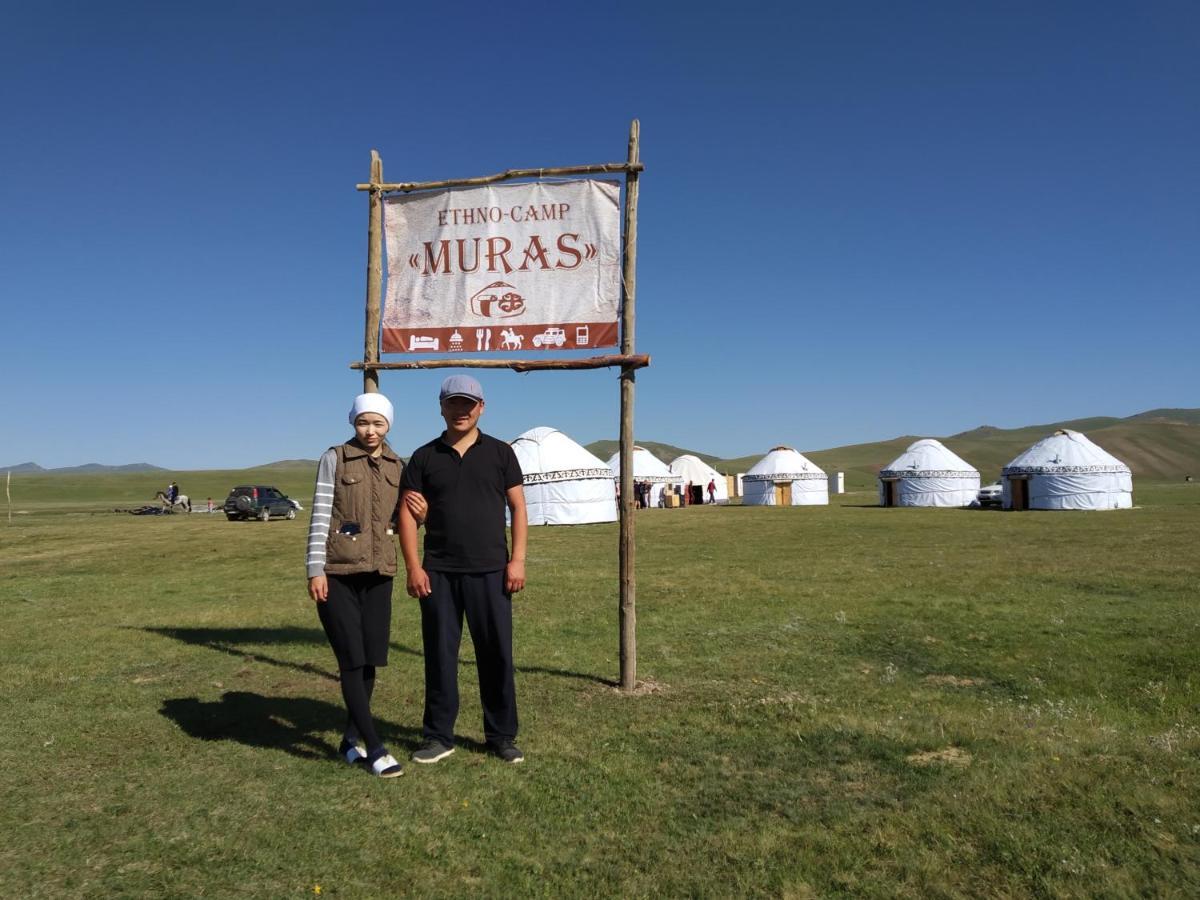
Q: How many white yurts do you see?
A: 6